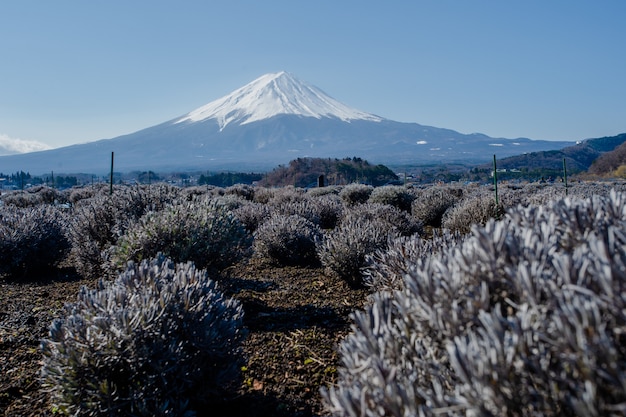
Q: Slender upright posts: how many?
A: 3